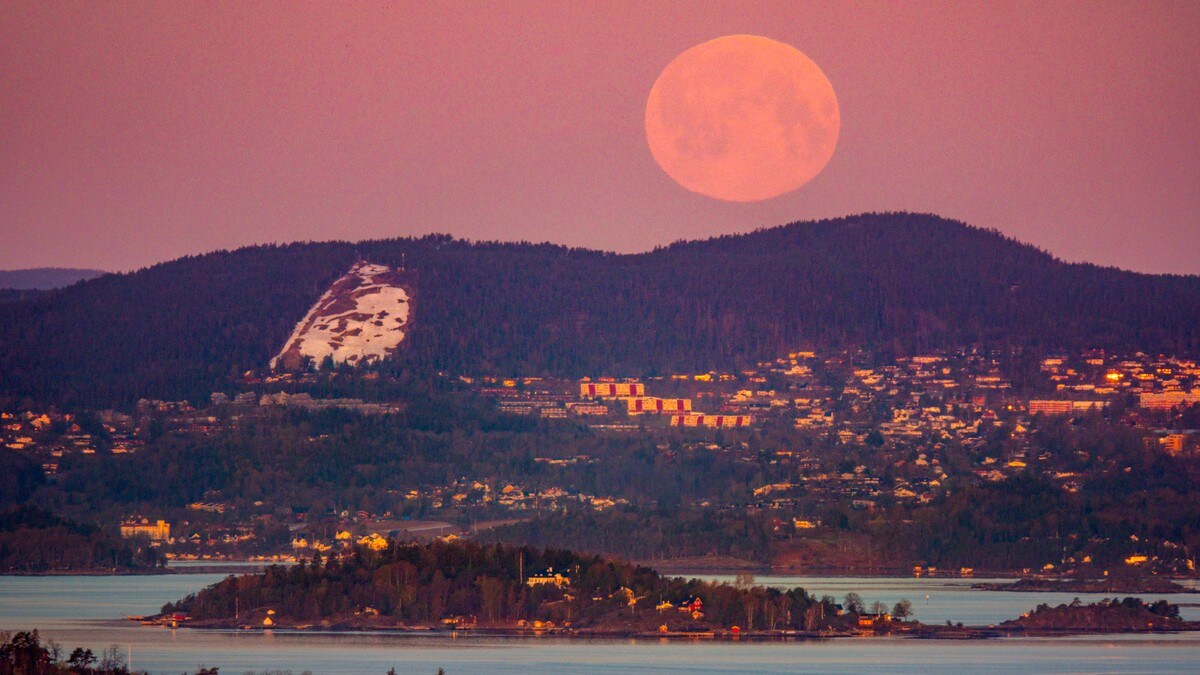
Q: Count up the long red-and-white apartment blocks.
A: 3